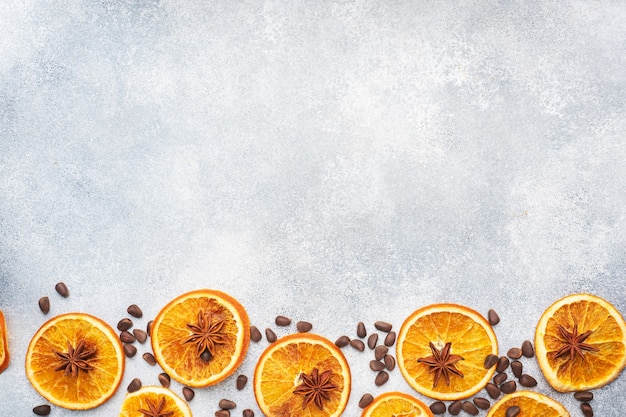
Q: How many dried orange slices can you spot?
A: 9